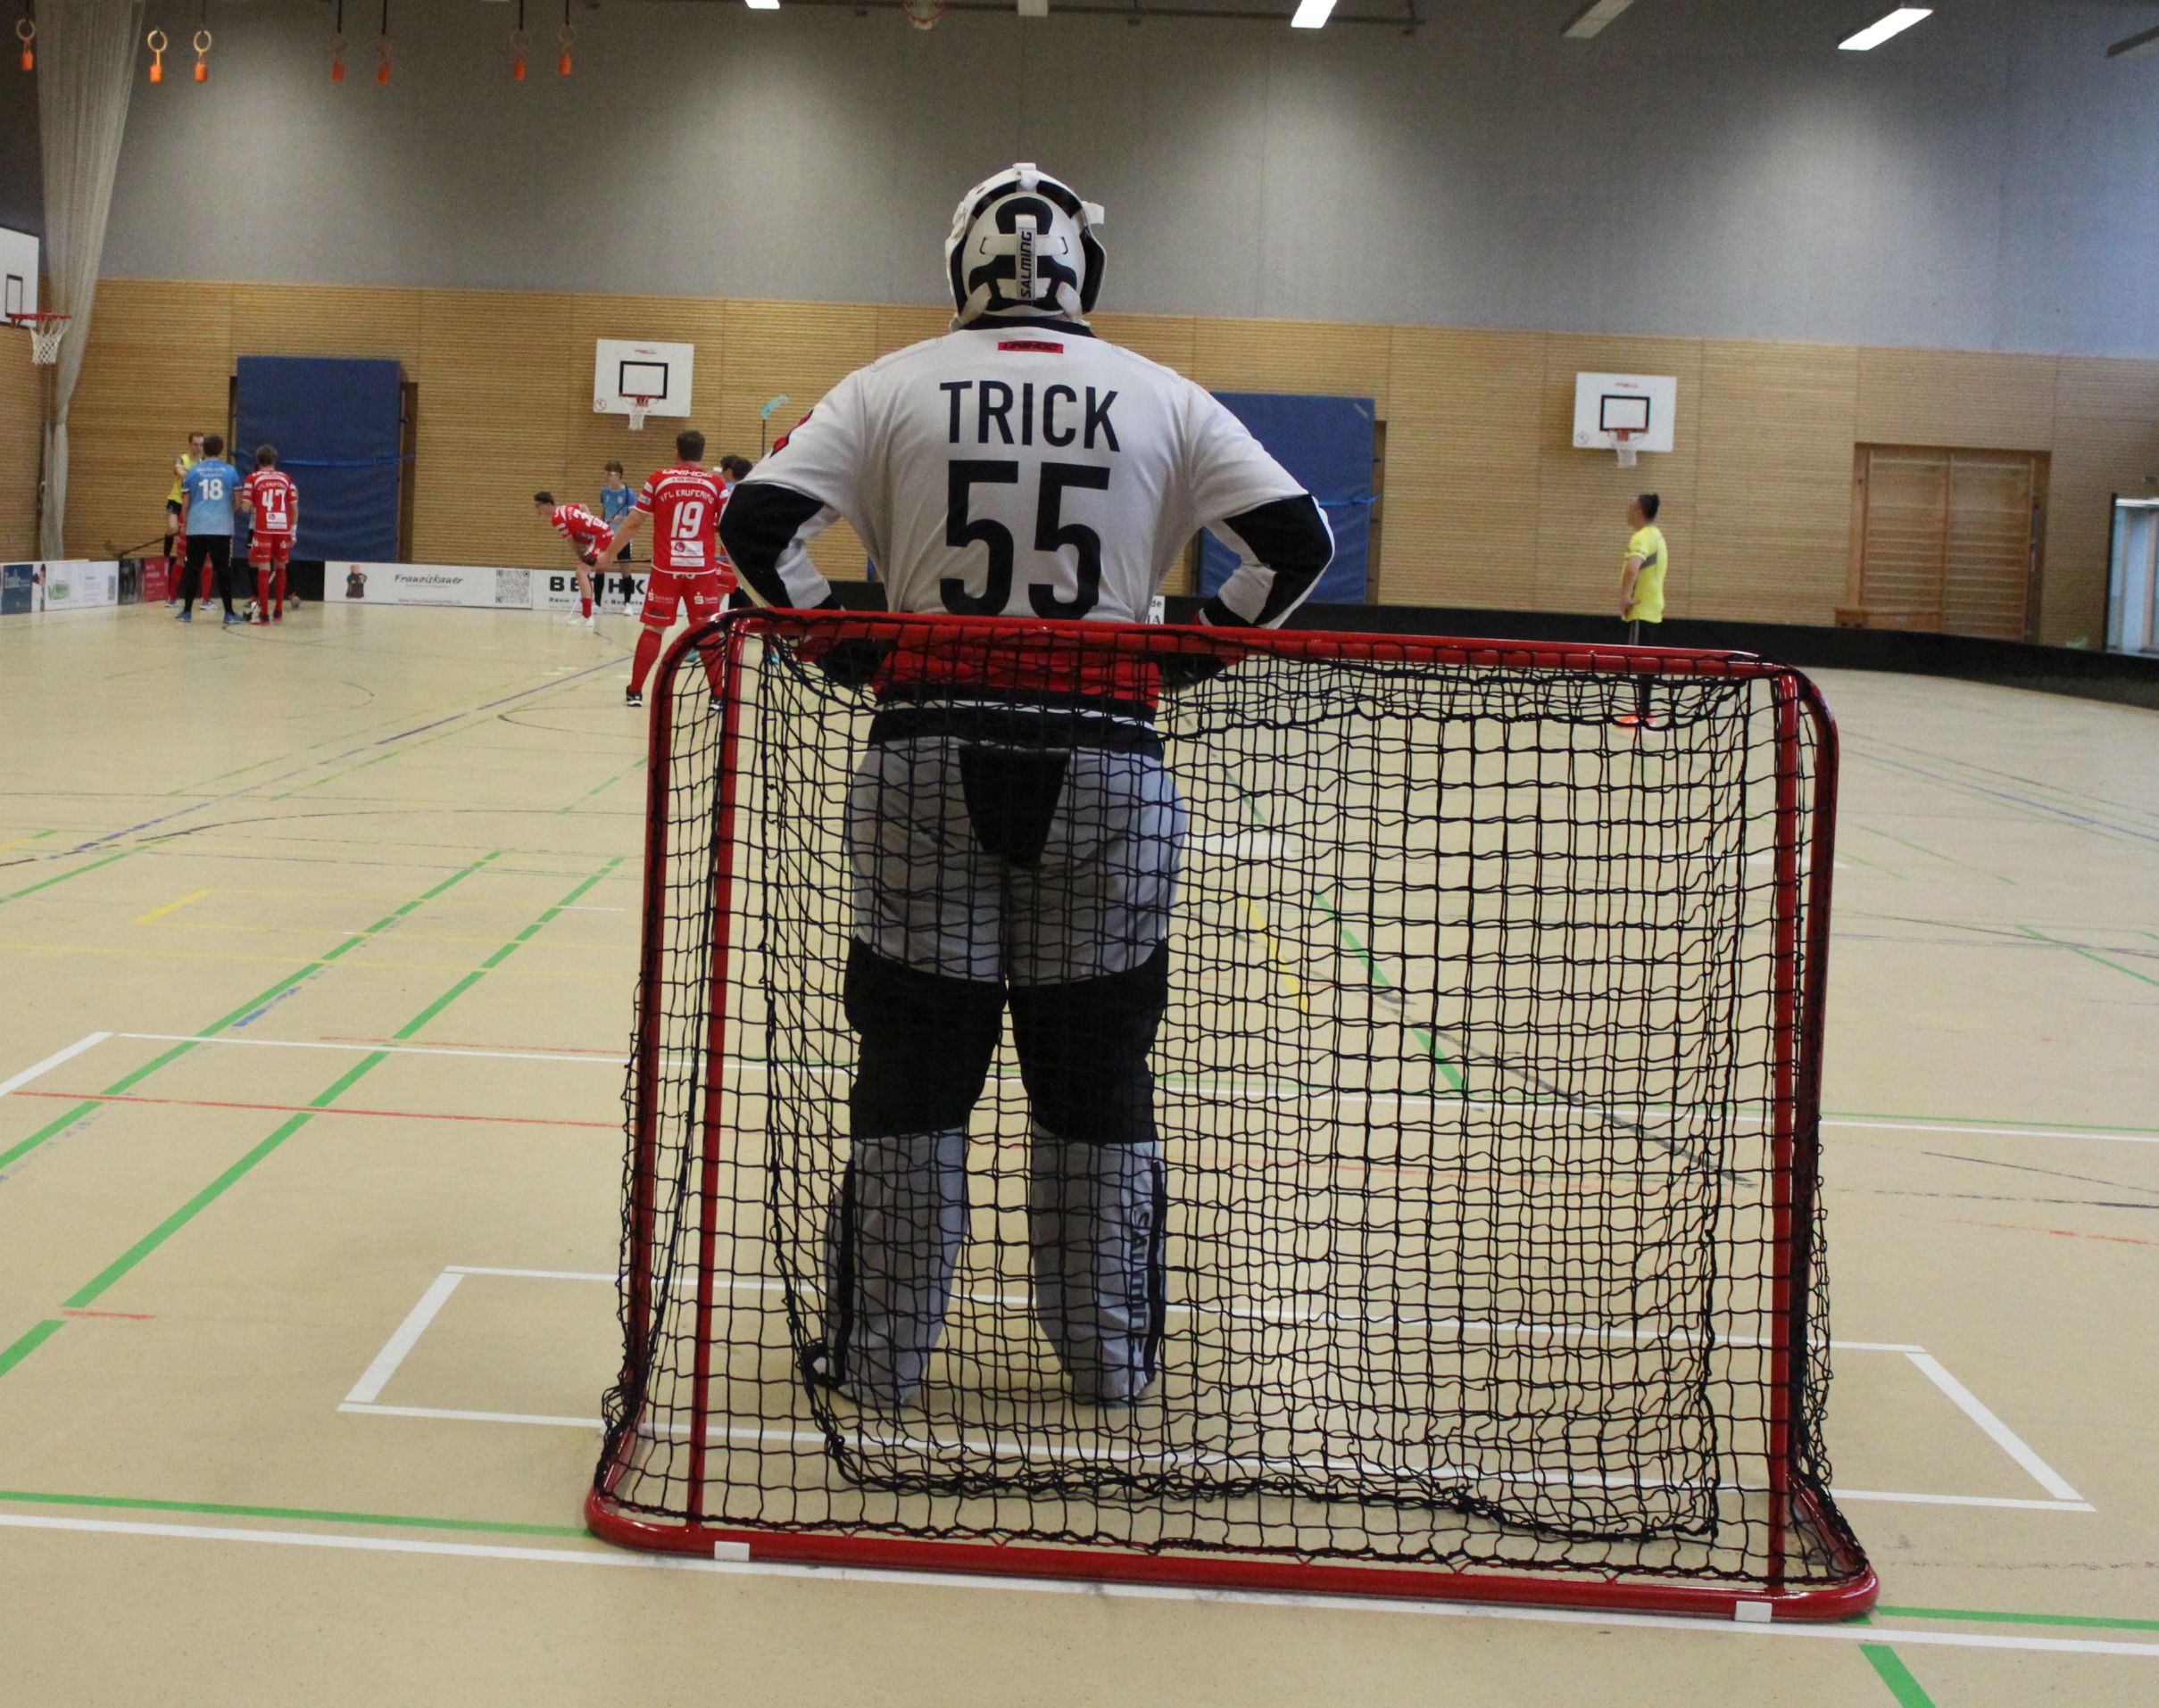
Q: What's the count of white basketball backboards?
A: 3